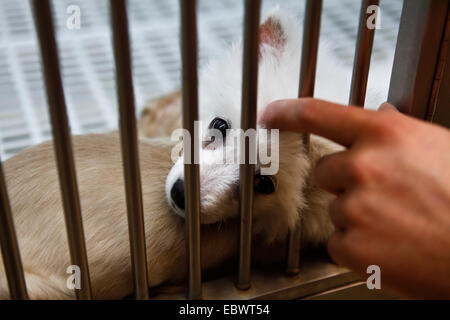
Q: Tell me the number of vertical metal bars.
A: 7